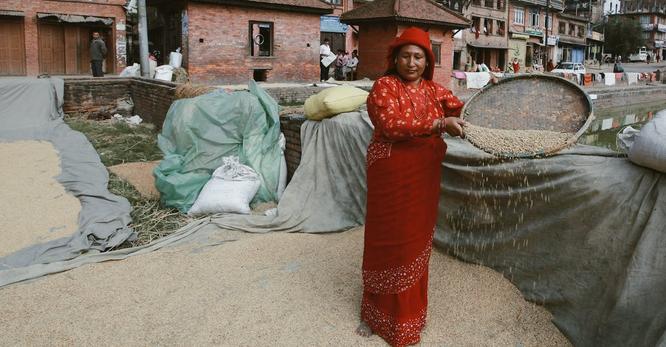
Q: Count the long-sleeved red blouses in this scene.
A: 1